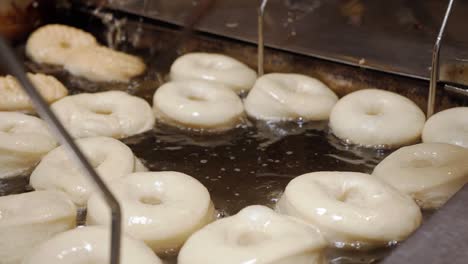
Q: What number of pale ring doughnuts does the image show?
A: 14